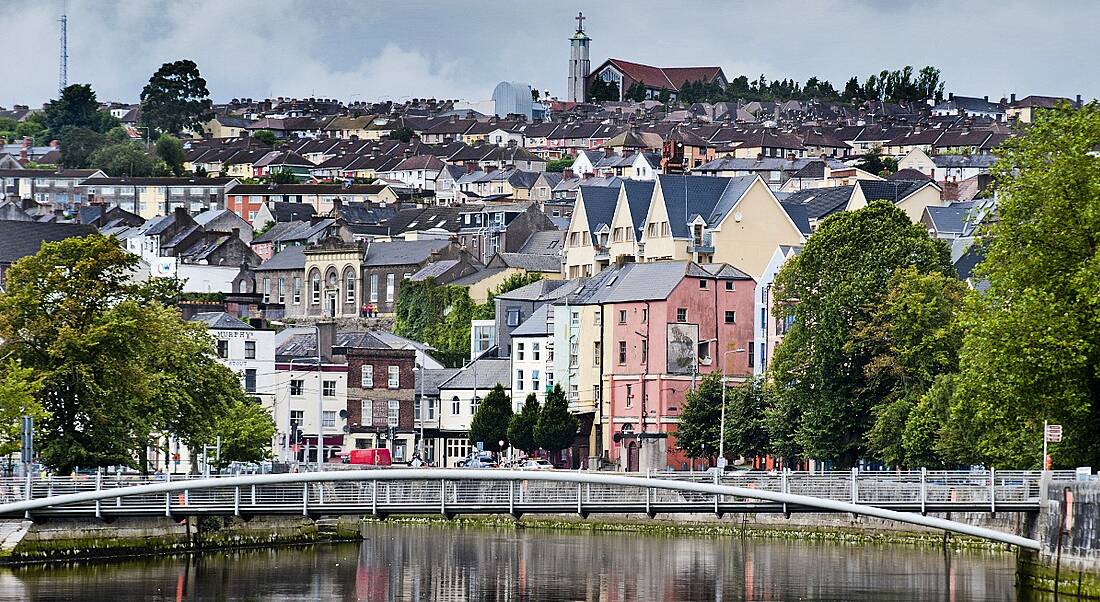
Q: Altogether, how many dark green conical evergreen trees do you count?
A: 3